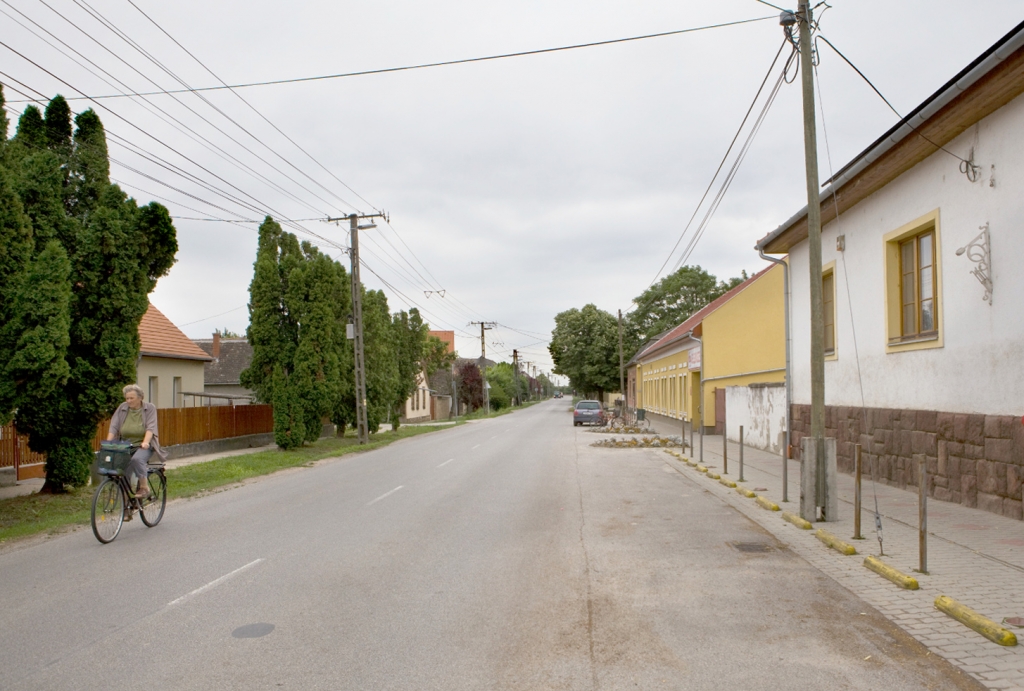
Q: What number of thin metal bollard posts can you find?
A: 8